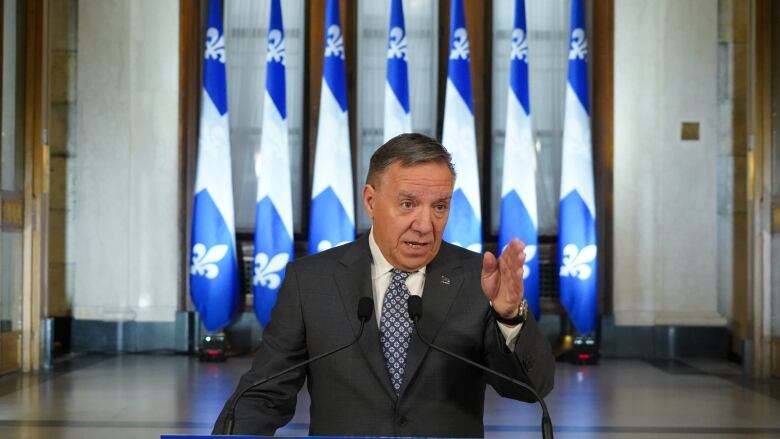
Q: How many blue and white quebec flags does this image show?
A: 7